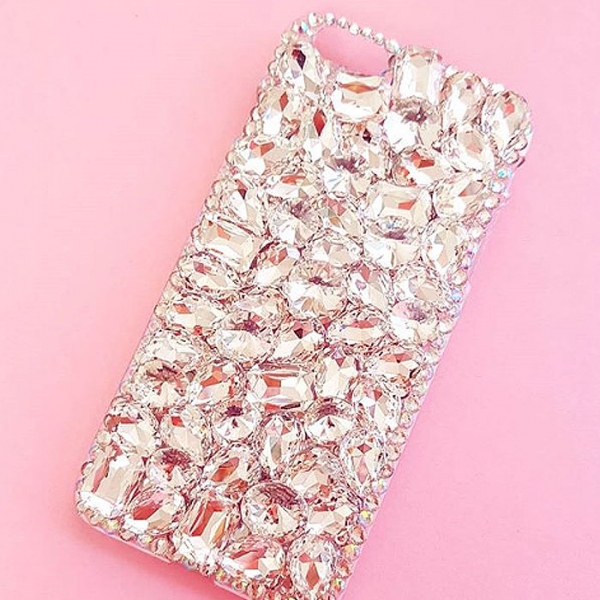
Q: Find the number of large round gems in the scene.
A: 12